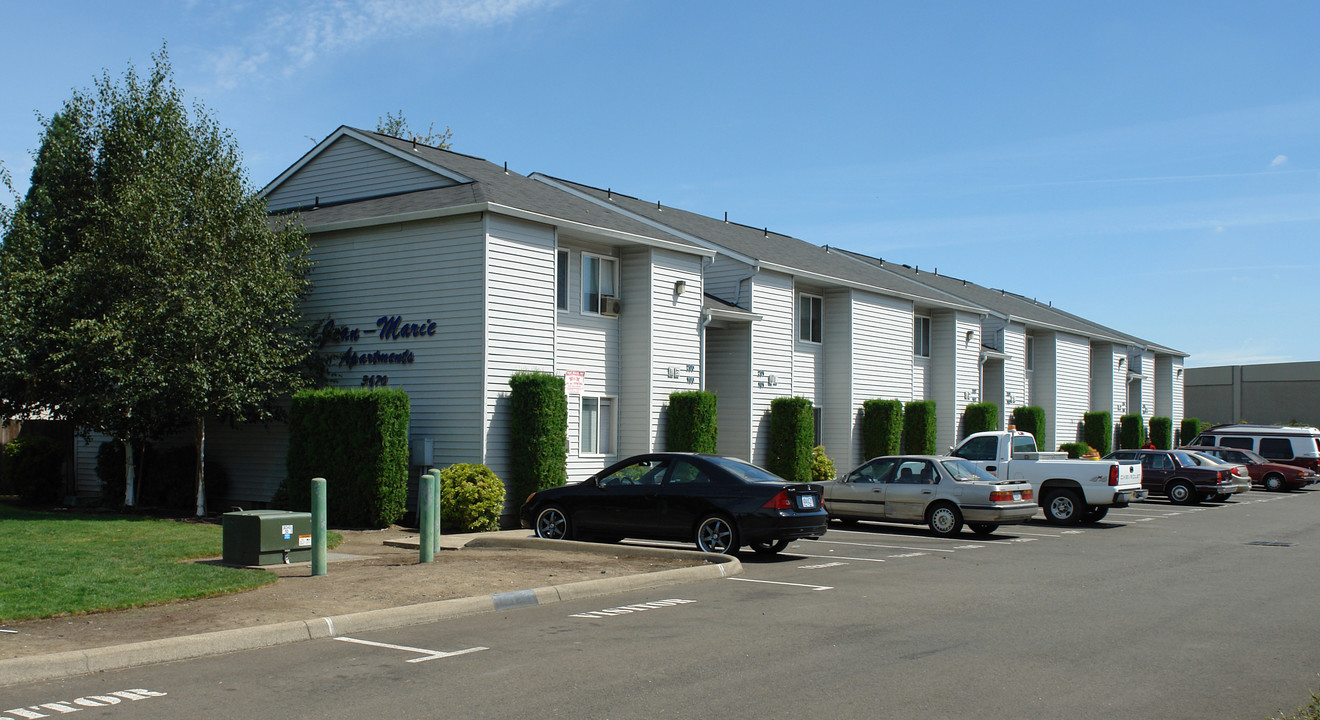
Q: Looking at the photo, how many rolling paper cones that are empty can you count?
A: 0